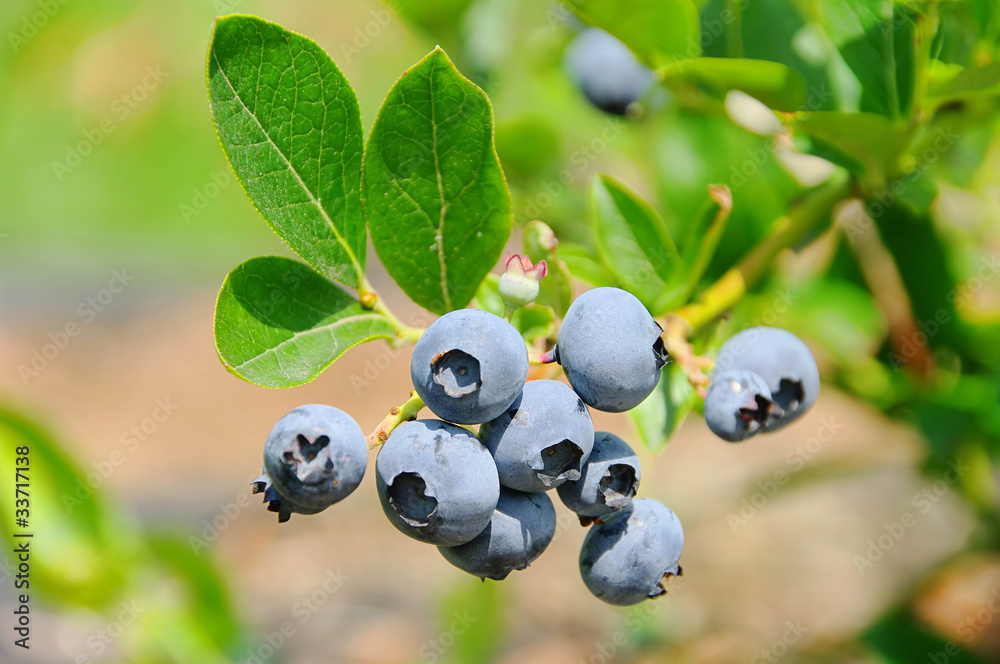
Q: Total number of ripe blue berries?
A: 12